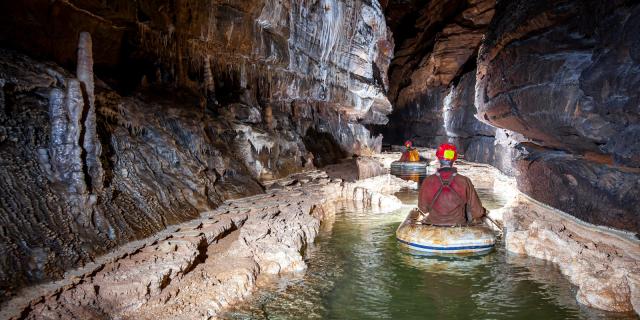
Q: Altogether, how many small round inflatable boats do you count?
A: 2